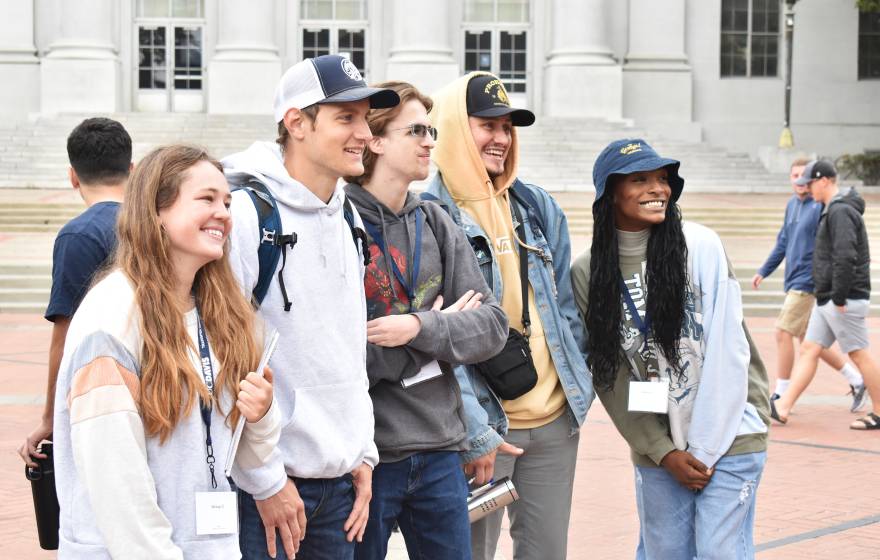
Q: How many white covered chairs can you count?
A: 0